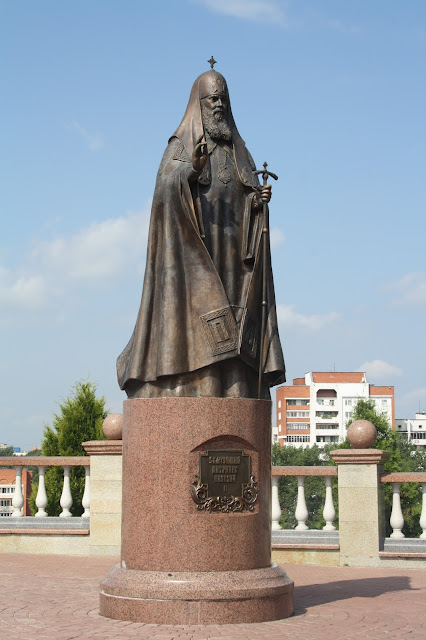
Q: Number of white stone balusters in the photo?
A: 9